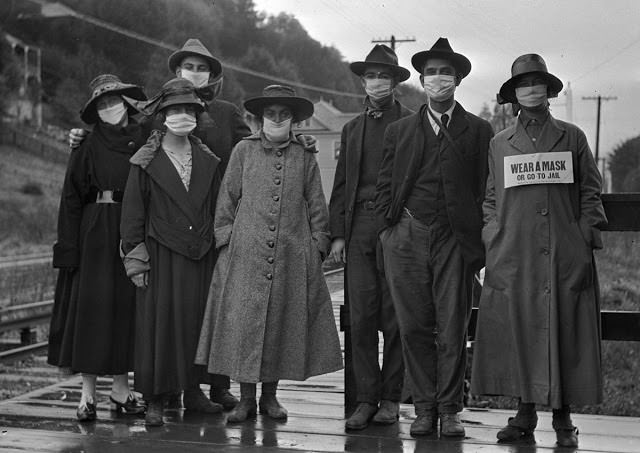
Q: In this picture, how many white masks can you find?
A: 7